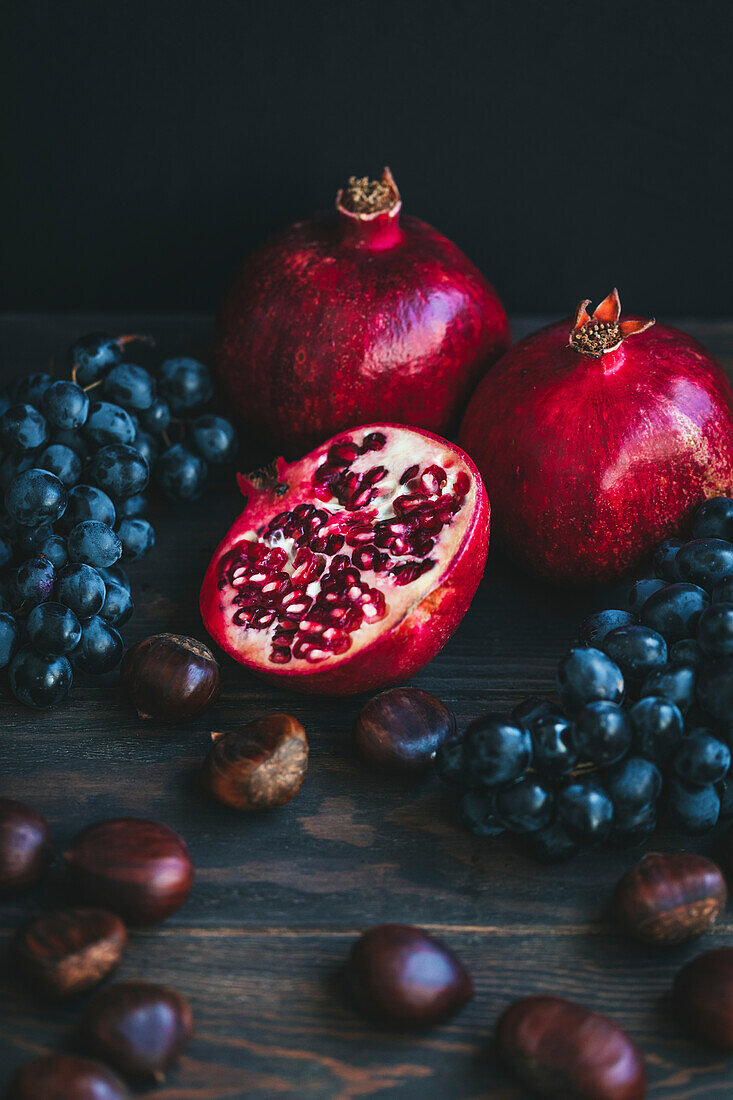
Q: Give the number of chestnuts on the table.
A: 12